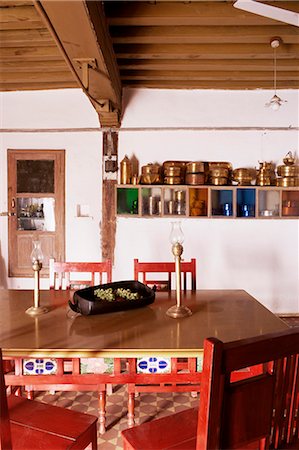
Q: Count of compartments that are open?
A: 3